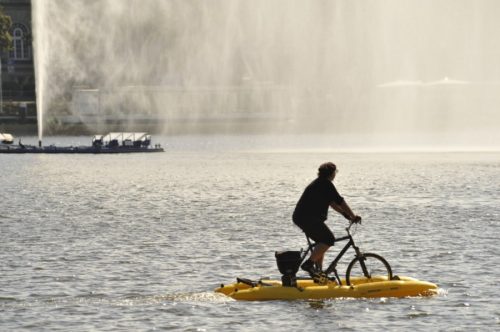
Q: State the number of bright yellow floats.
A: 2